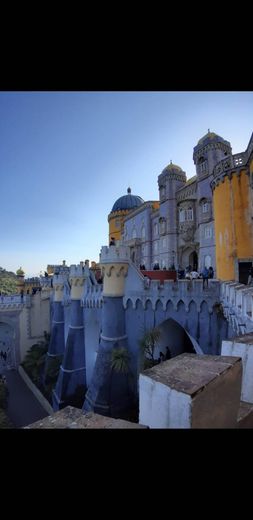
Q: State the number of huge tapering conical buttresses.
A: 3